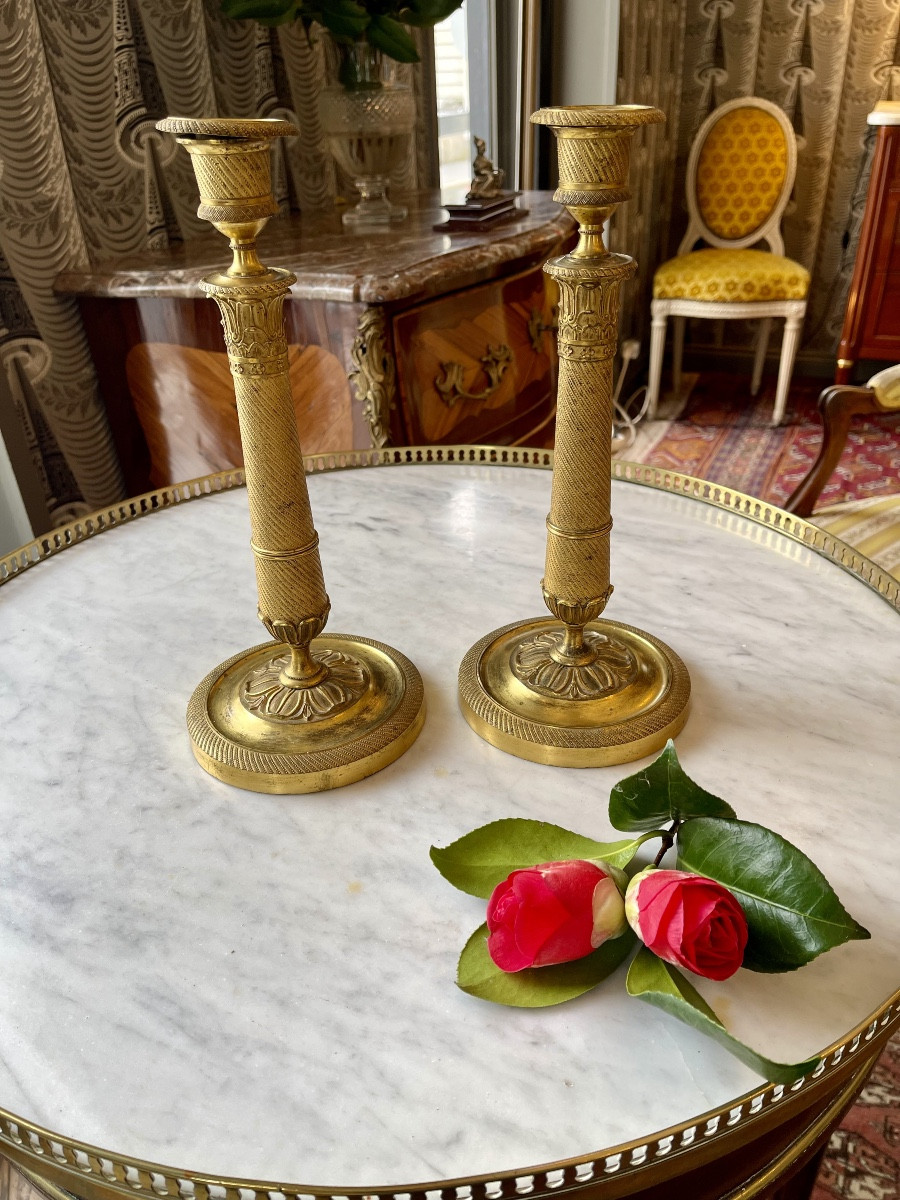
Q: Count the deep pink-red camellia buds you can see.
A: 2